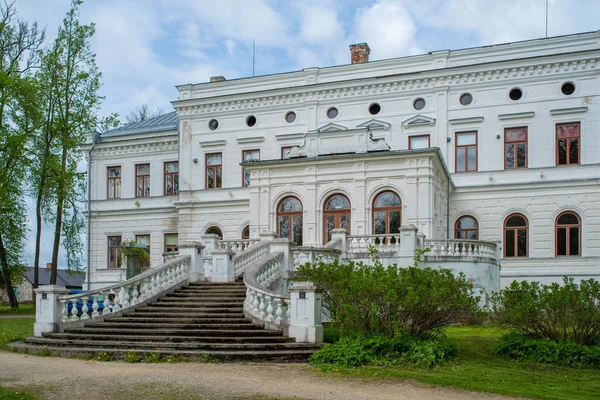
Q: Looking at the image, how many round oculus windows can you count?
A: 9